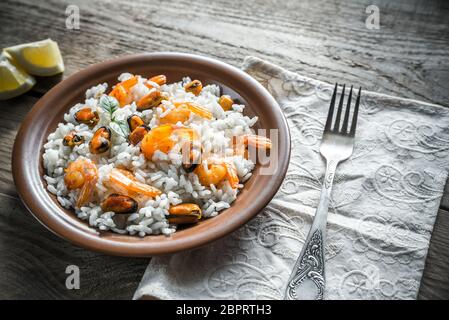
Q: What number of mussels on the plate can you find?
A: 11